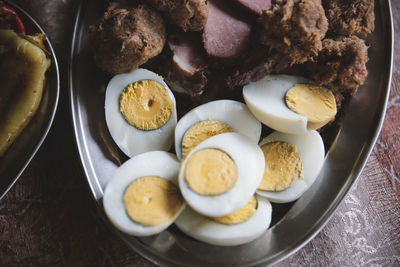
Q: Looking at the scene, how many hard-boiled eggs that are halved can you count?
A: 7